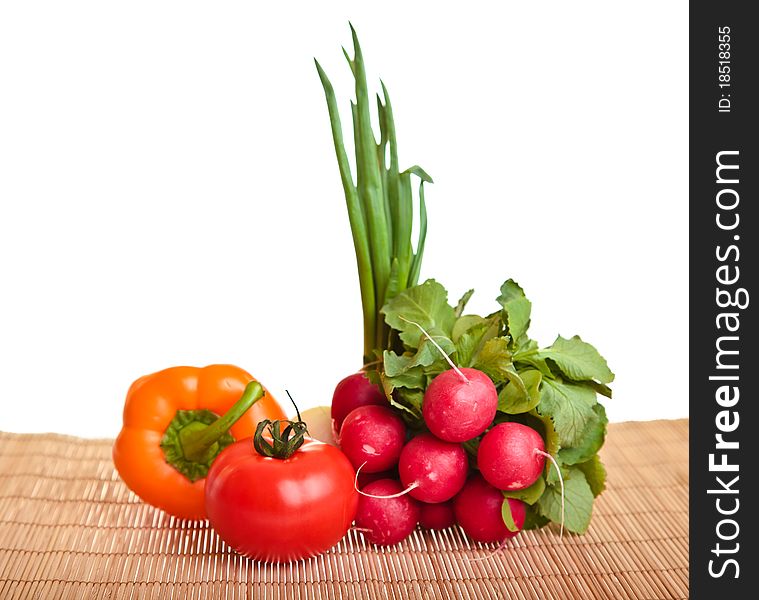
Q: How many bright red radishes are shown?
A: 8